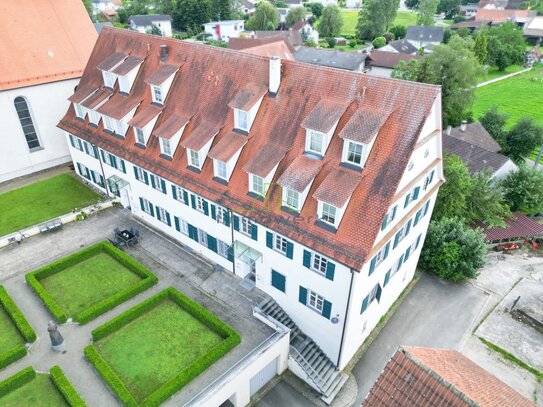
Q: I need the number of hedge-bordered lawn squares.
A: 4